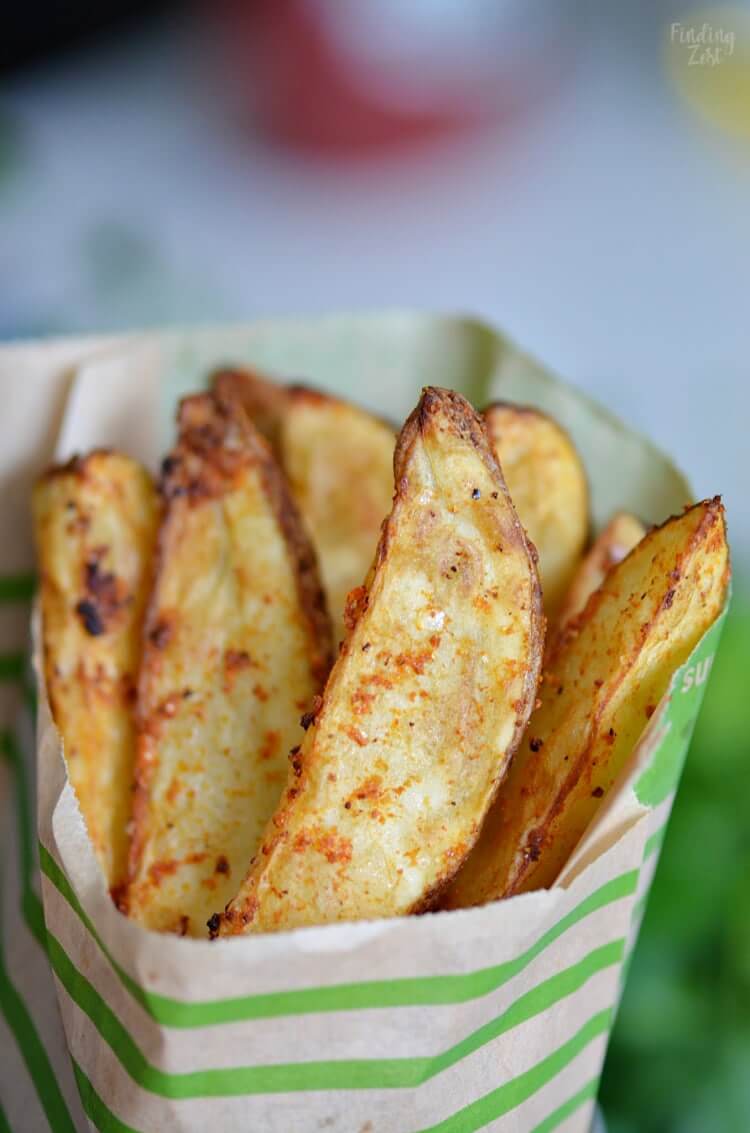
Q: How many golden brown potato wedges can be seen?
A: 7